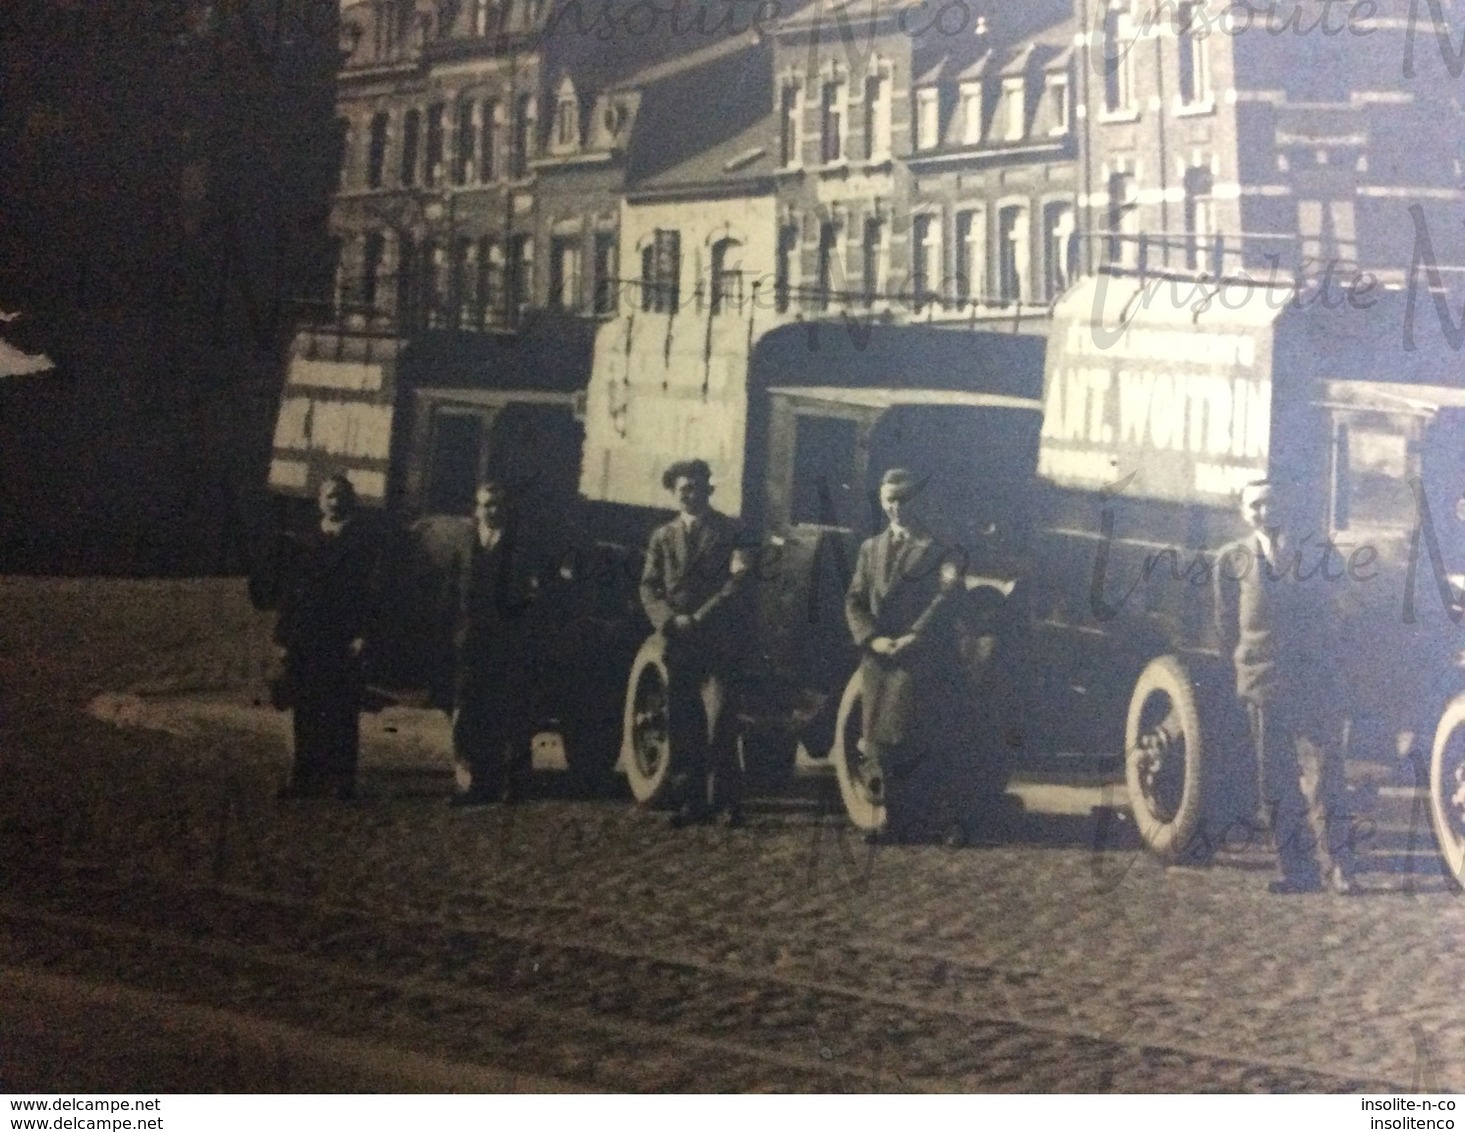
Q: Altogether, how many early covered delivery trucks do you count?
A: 3